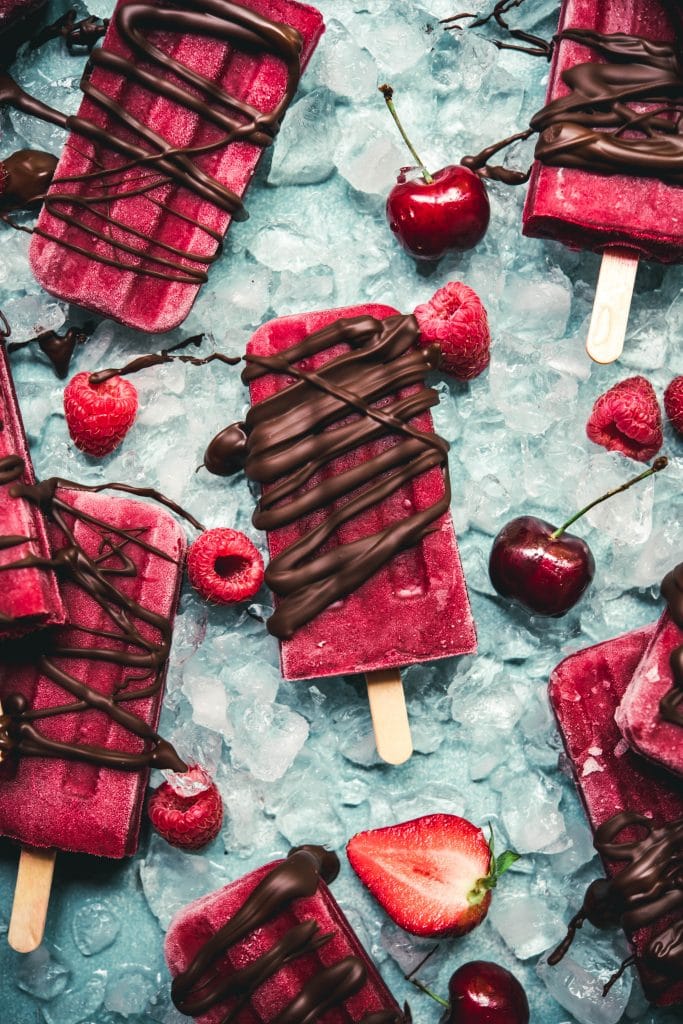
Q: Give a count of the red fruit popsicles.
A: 8